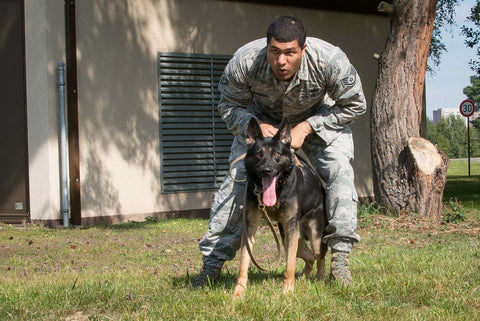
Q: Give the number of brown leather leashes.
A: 1